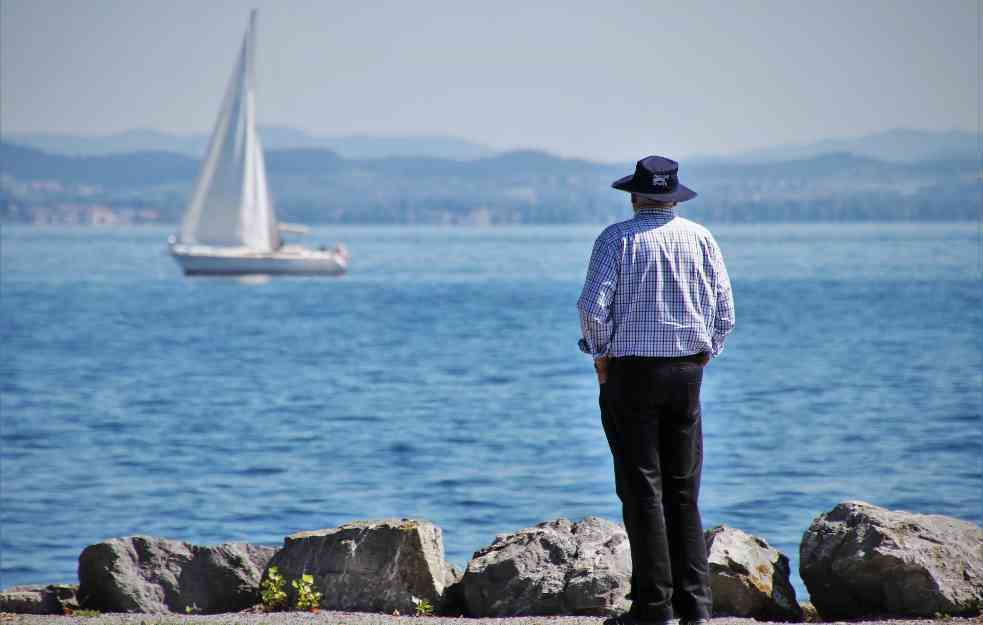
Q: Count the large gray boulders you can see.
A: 5